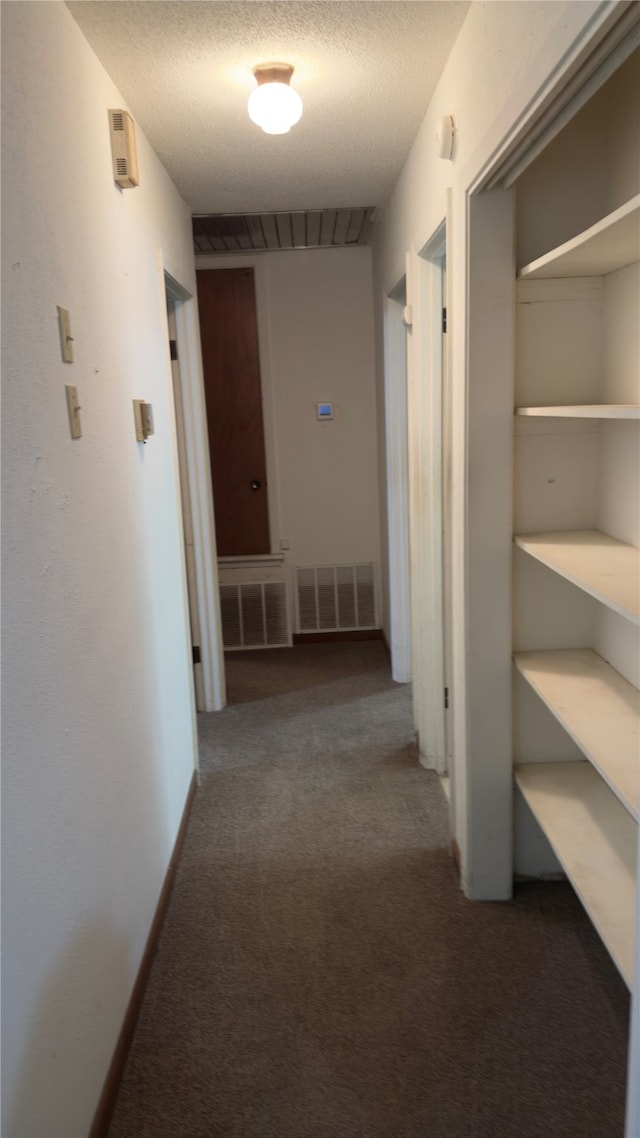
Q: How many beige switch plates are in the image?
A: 2